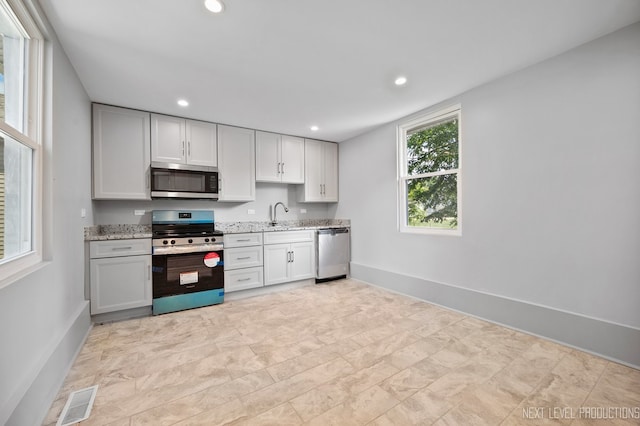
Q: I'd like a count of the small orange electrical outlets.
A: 0